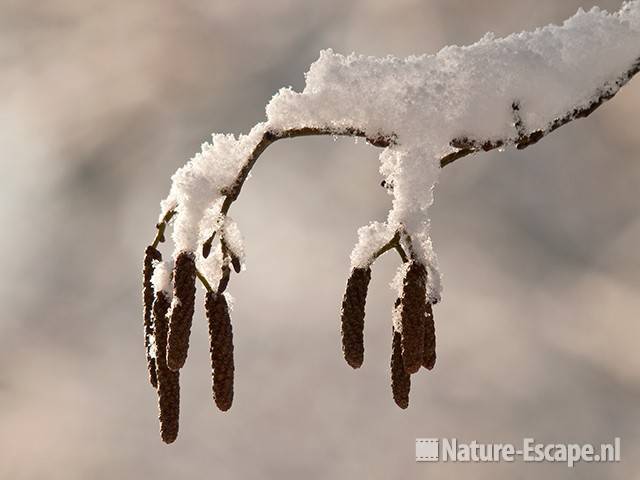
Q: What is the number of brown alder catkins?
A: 8